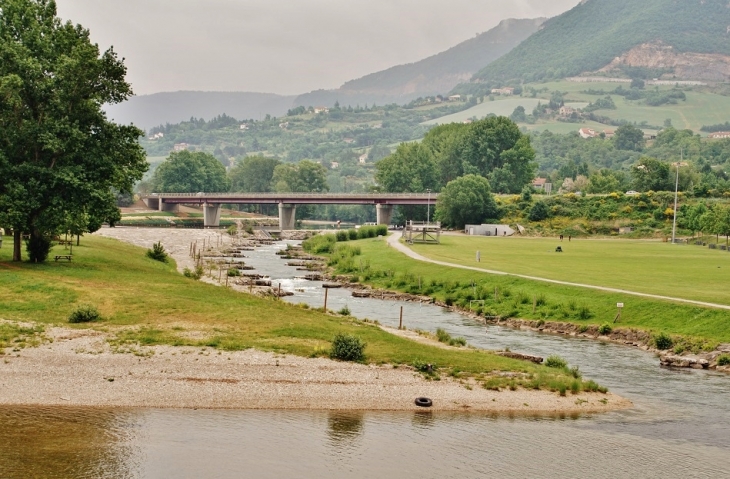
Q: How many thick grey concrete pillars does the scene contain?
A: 3